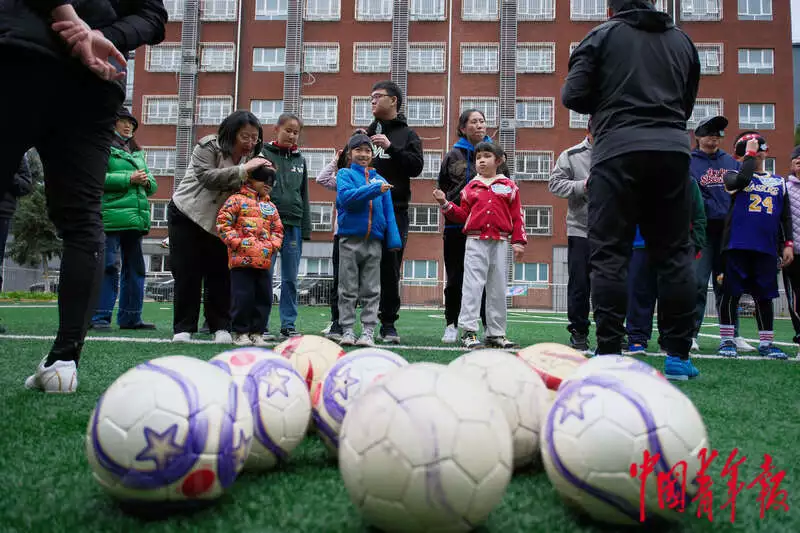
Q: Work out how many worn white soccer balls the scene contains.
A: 2